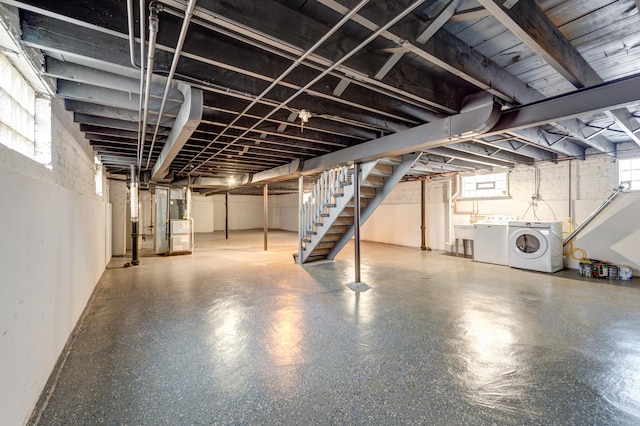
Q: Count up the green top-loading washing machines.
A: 0